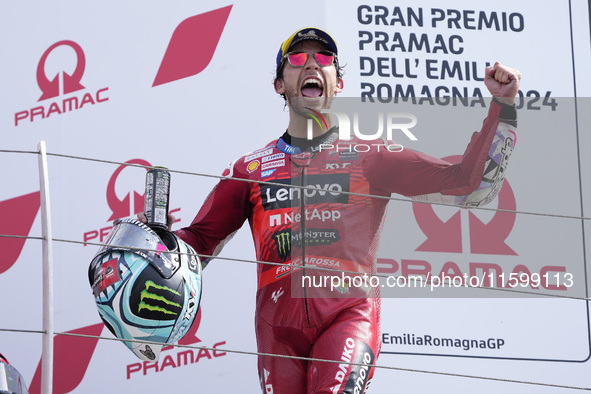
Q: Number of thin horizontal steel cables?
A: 3